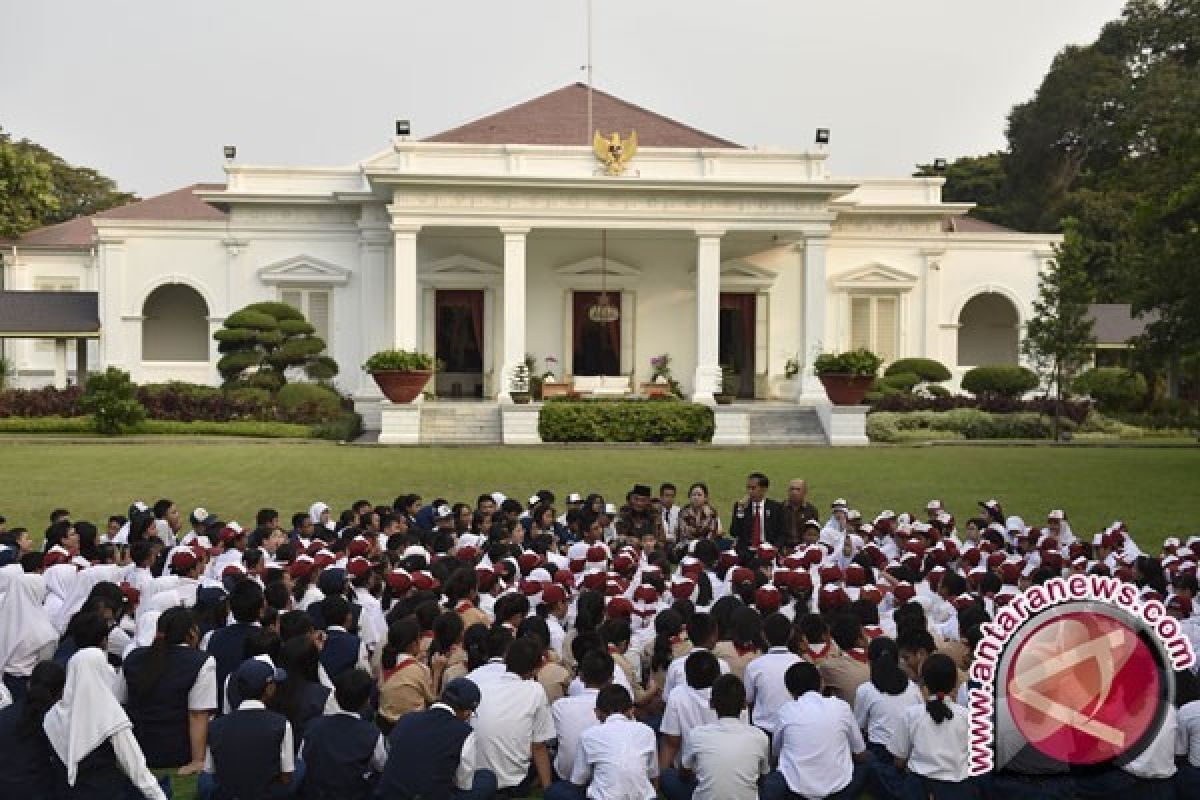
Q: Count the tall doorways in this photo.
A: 3